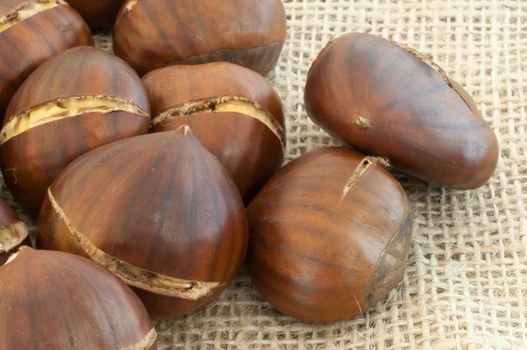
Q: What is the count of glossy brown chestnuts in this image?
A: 10